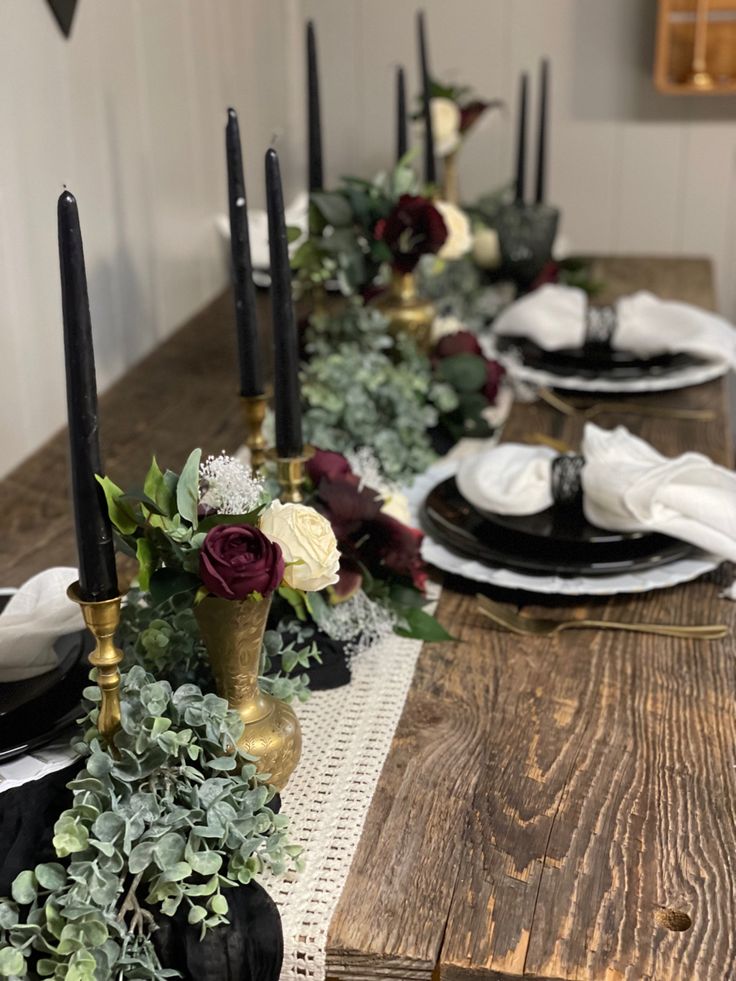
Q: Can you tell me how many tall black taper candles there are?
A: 8